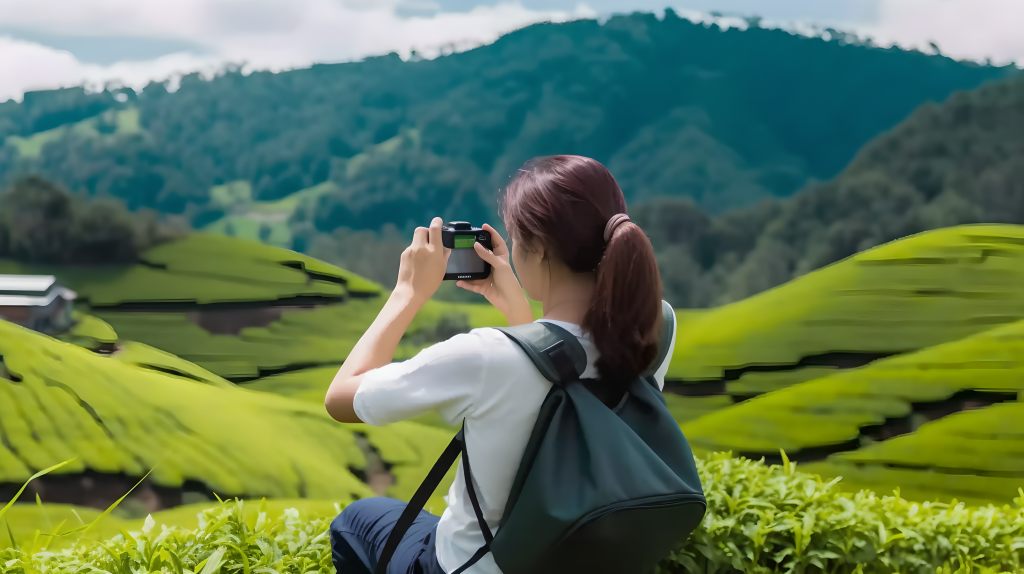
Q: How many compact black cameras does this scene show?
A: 1